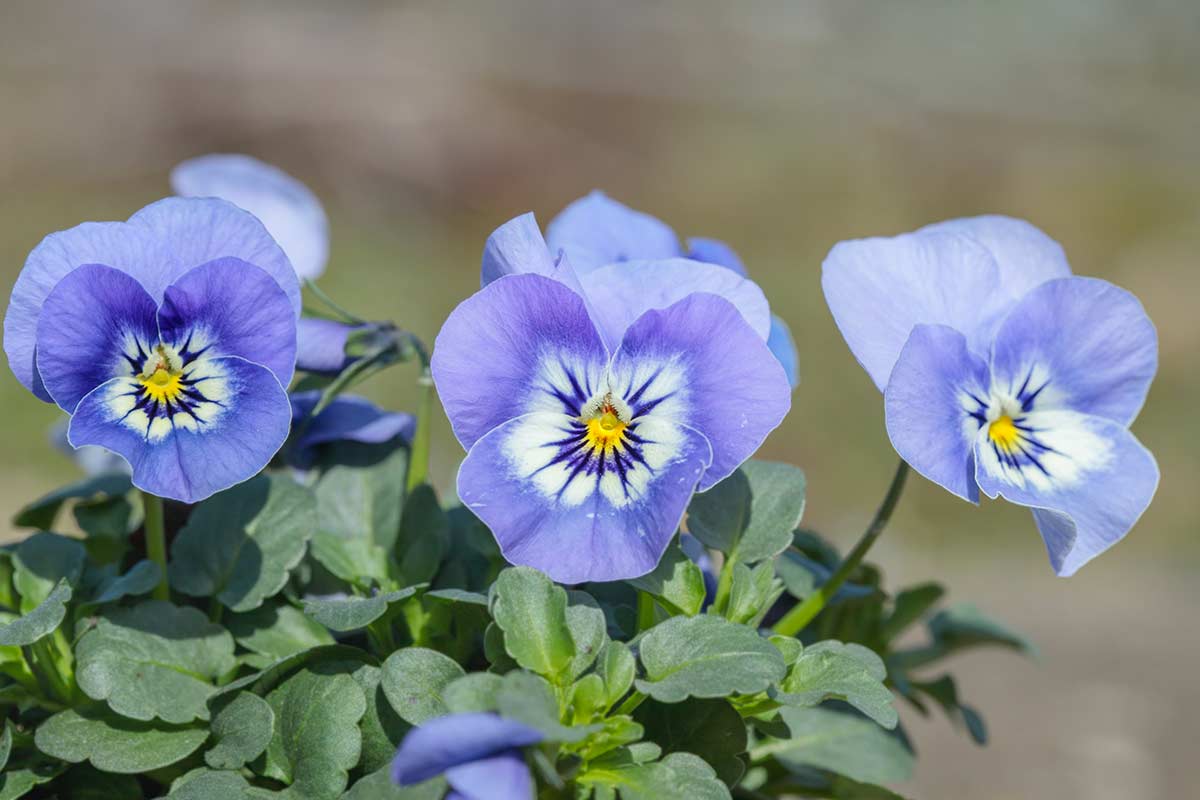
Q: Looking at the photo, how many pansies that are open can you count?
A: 3